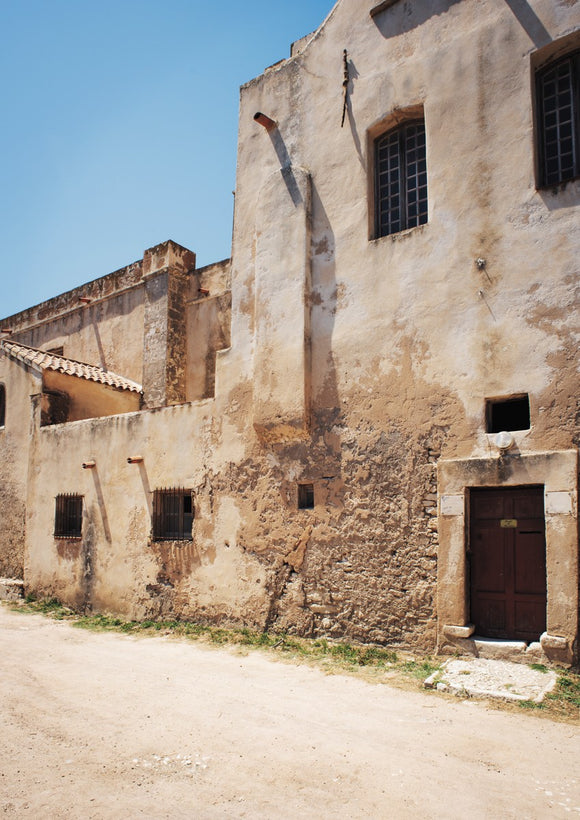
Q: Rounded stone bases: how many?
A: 2